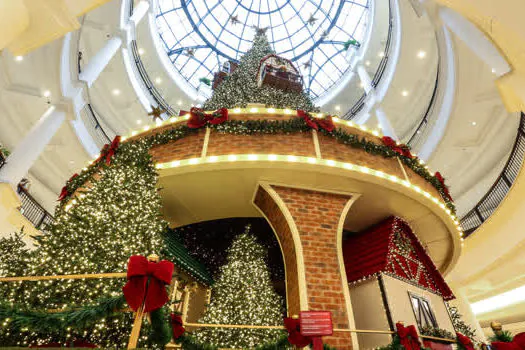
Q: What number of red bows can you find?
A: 12